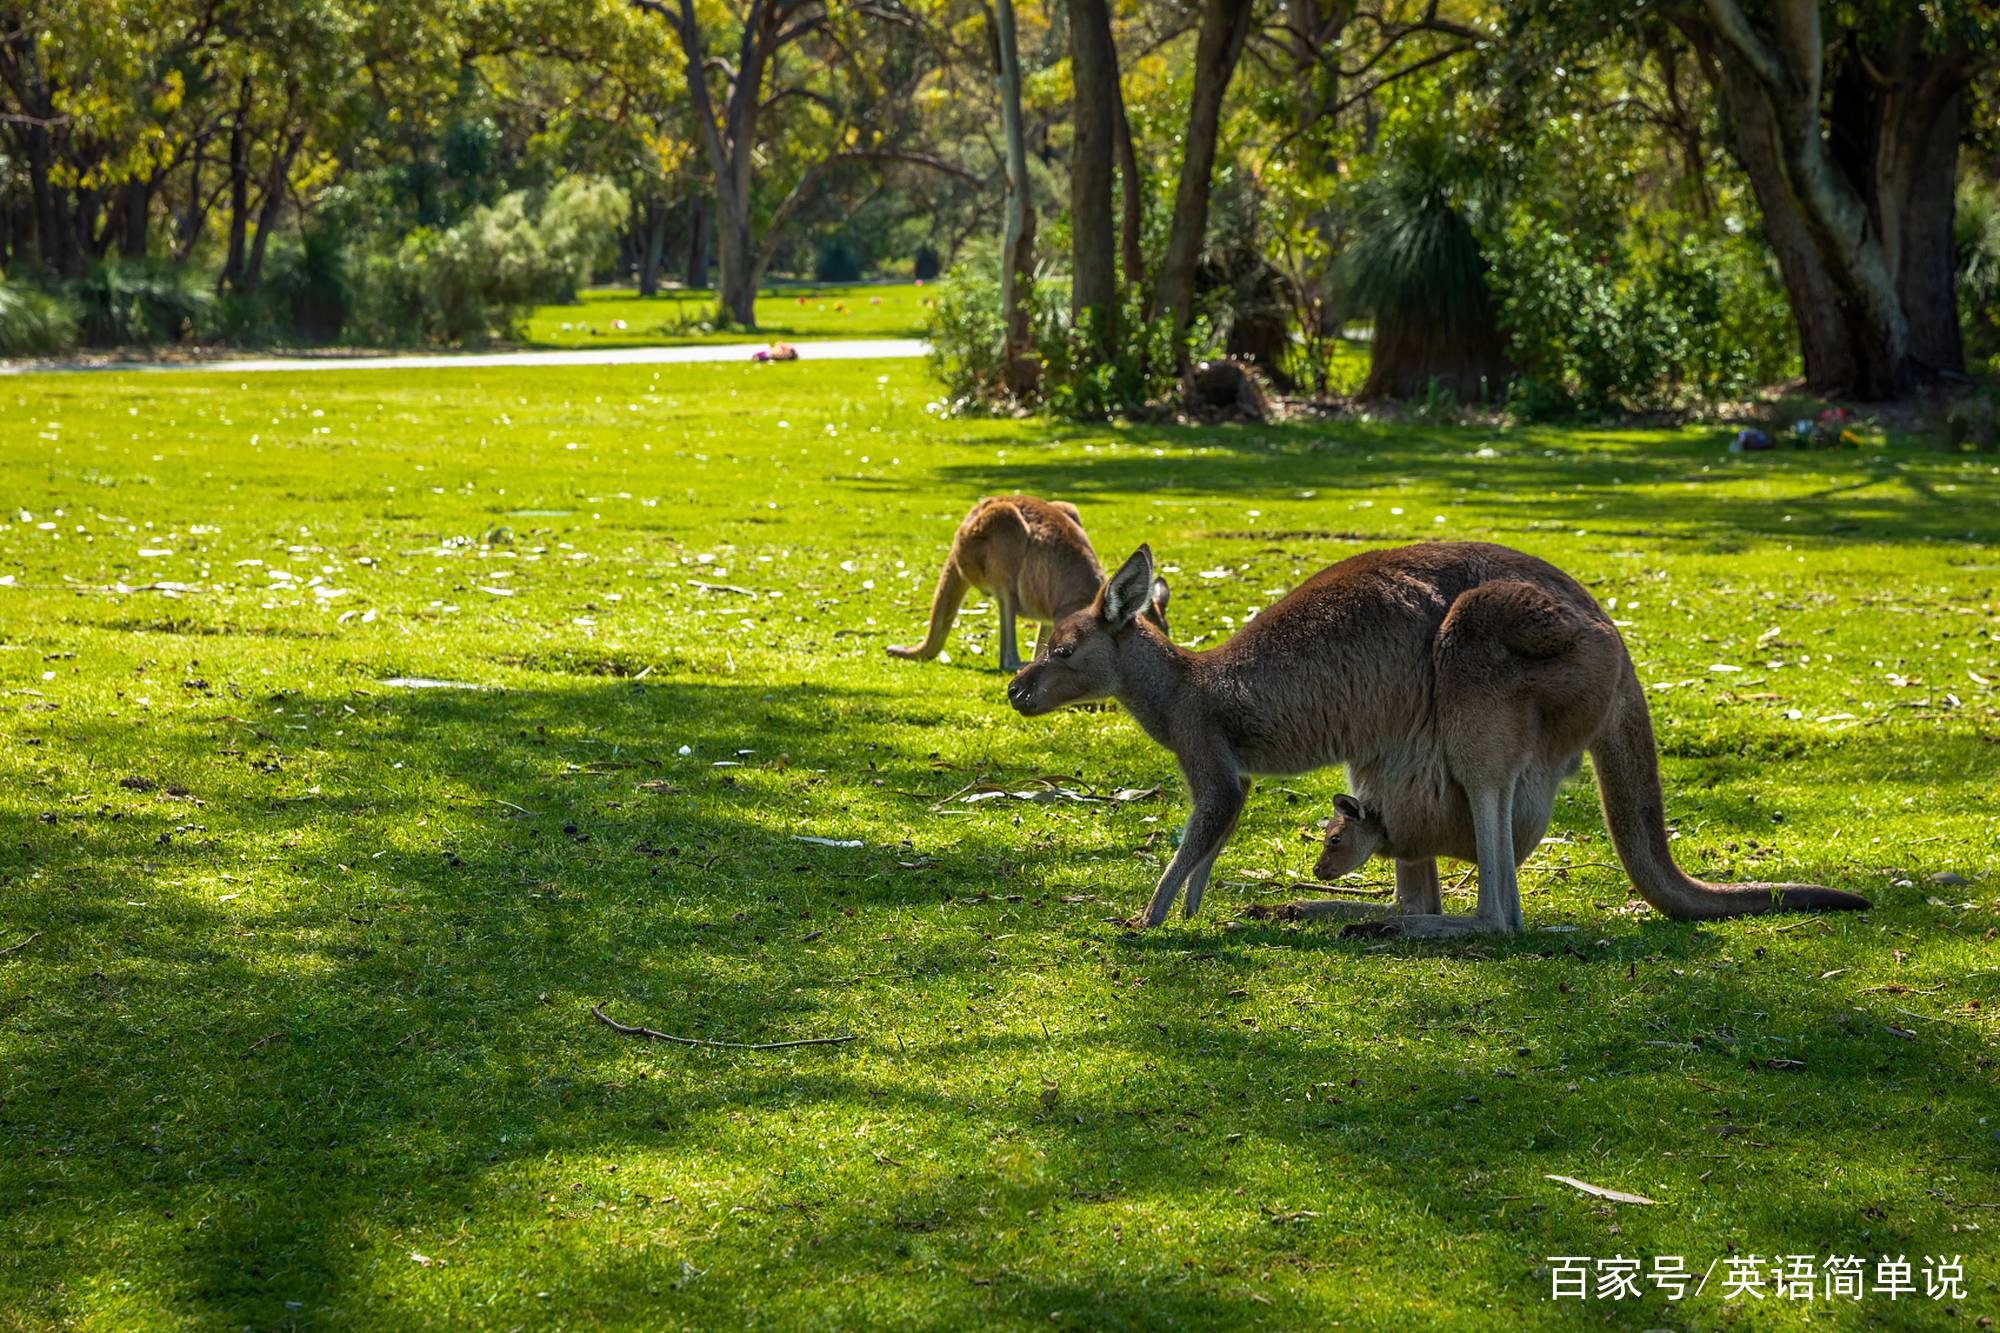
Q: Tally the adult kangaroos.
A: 2